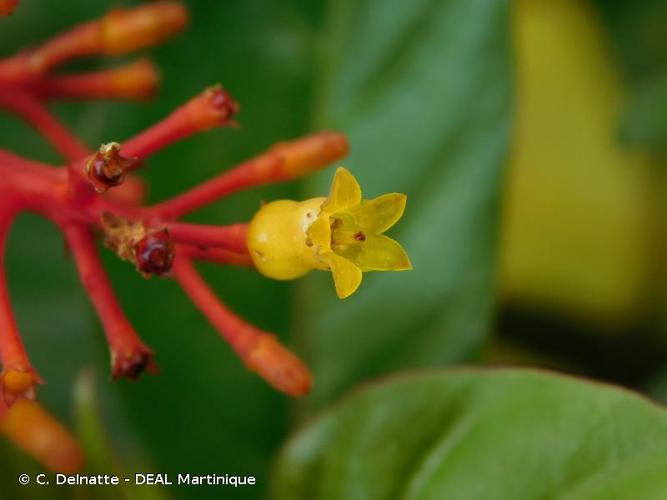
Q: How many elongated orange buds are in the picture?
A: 5